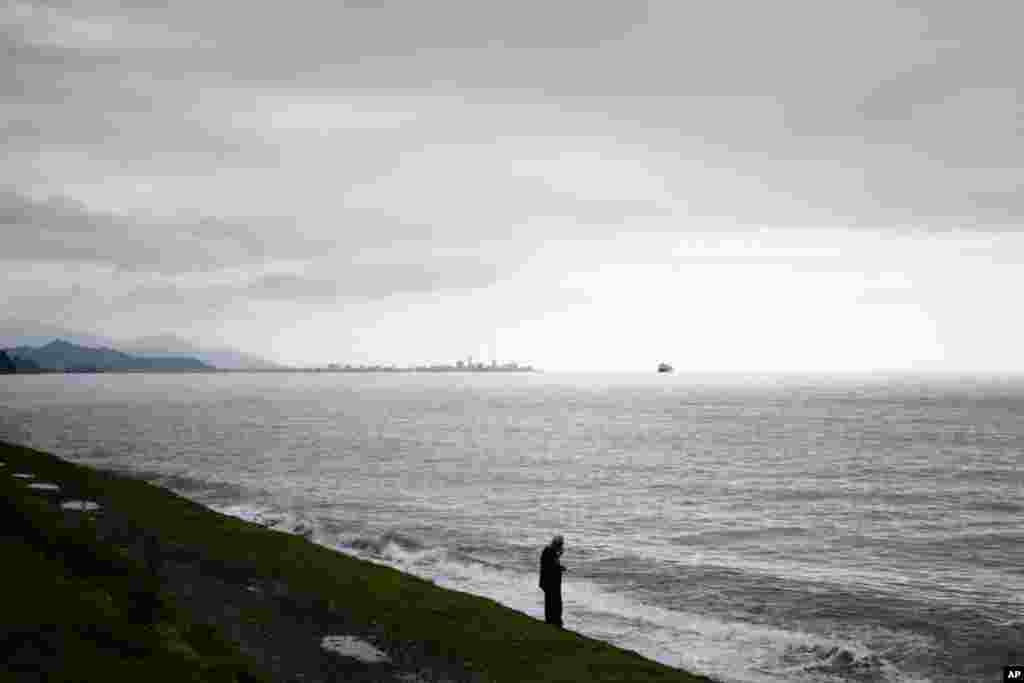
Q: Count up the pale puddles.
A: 4